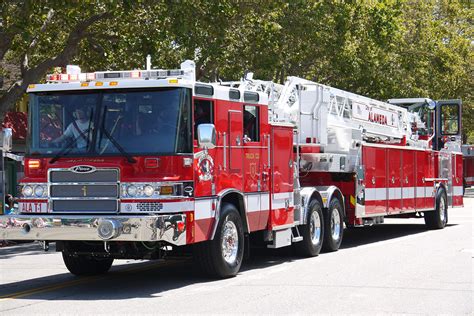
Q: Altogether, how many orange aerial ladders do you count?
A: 0